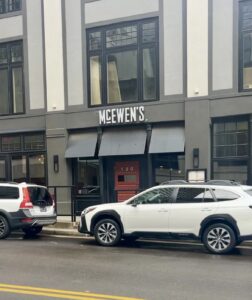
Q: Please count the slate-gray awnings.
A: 3